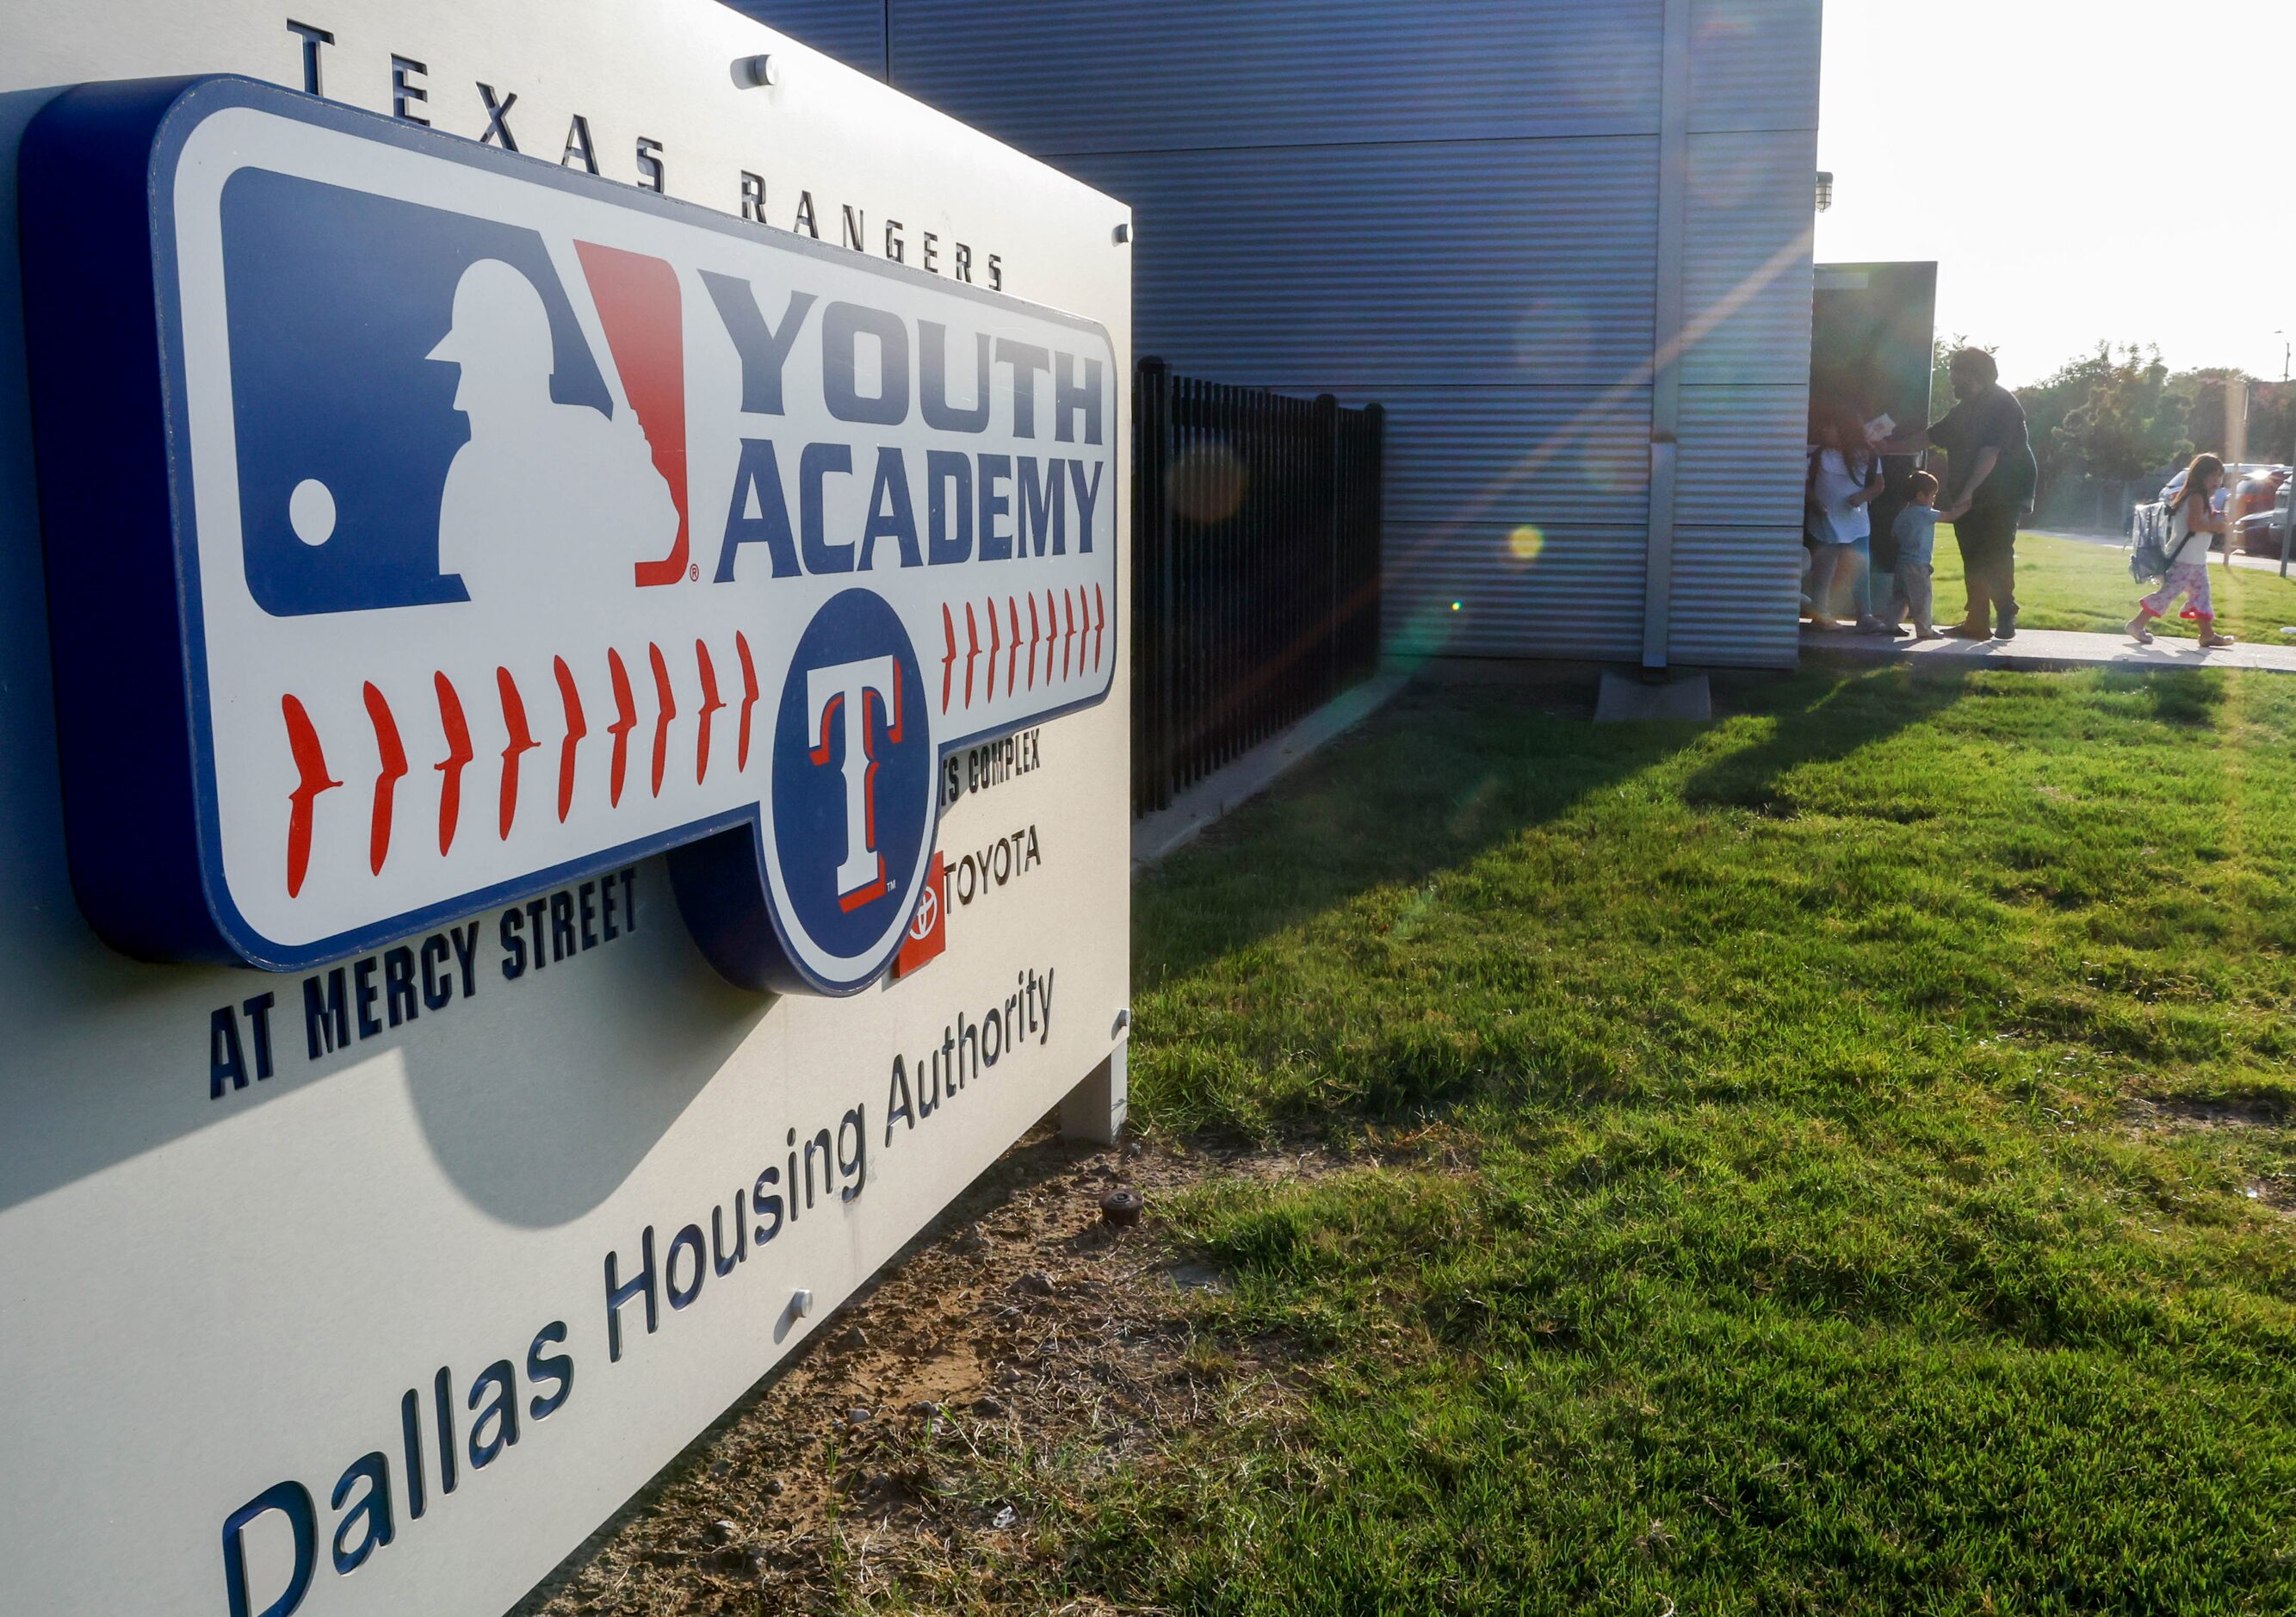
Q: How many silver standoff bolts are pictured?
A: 4